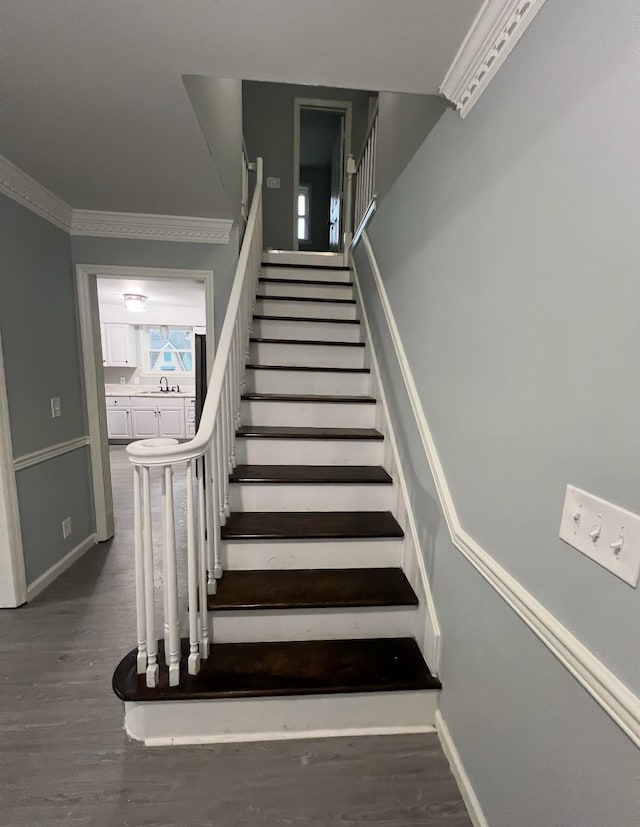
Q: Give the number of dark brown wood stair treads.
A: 12